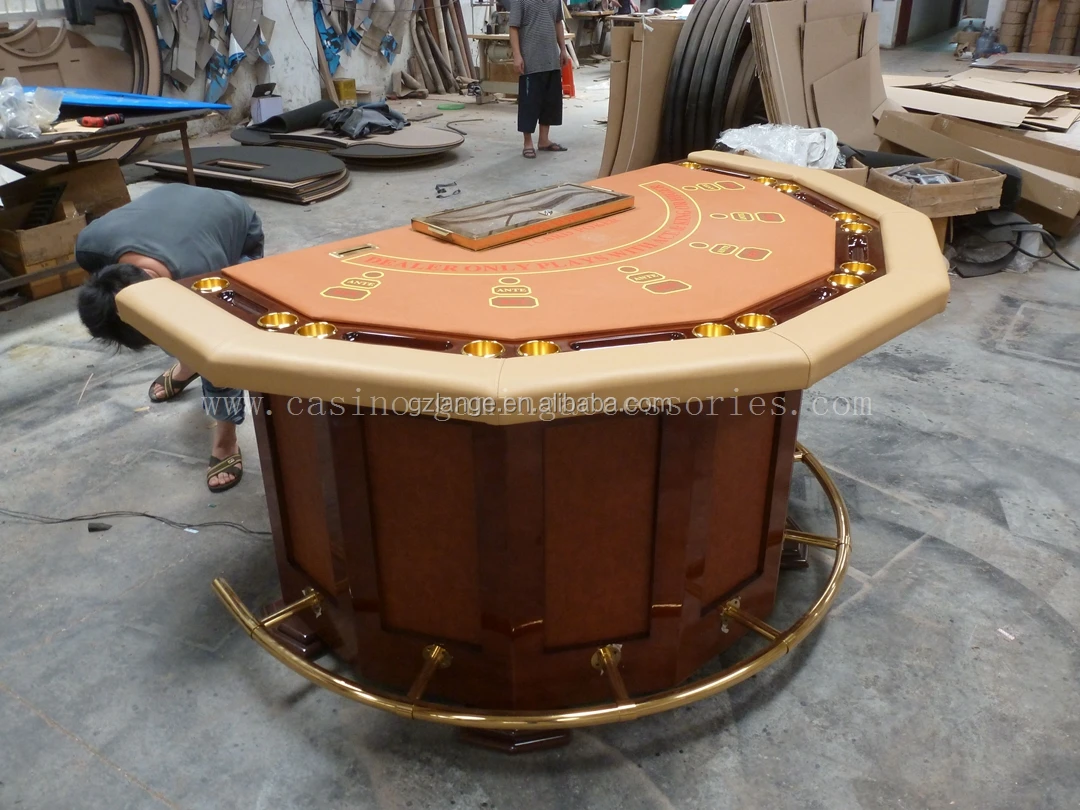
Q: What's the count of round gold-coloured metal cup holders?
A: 14